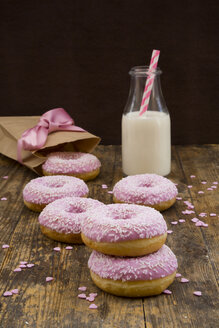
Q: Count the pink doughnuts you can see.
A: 6